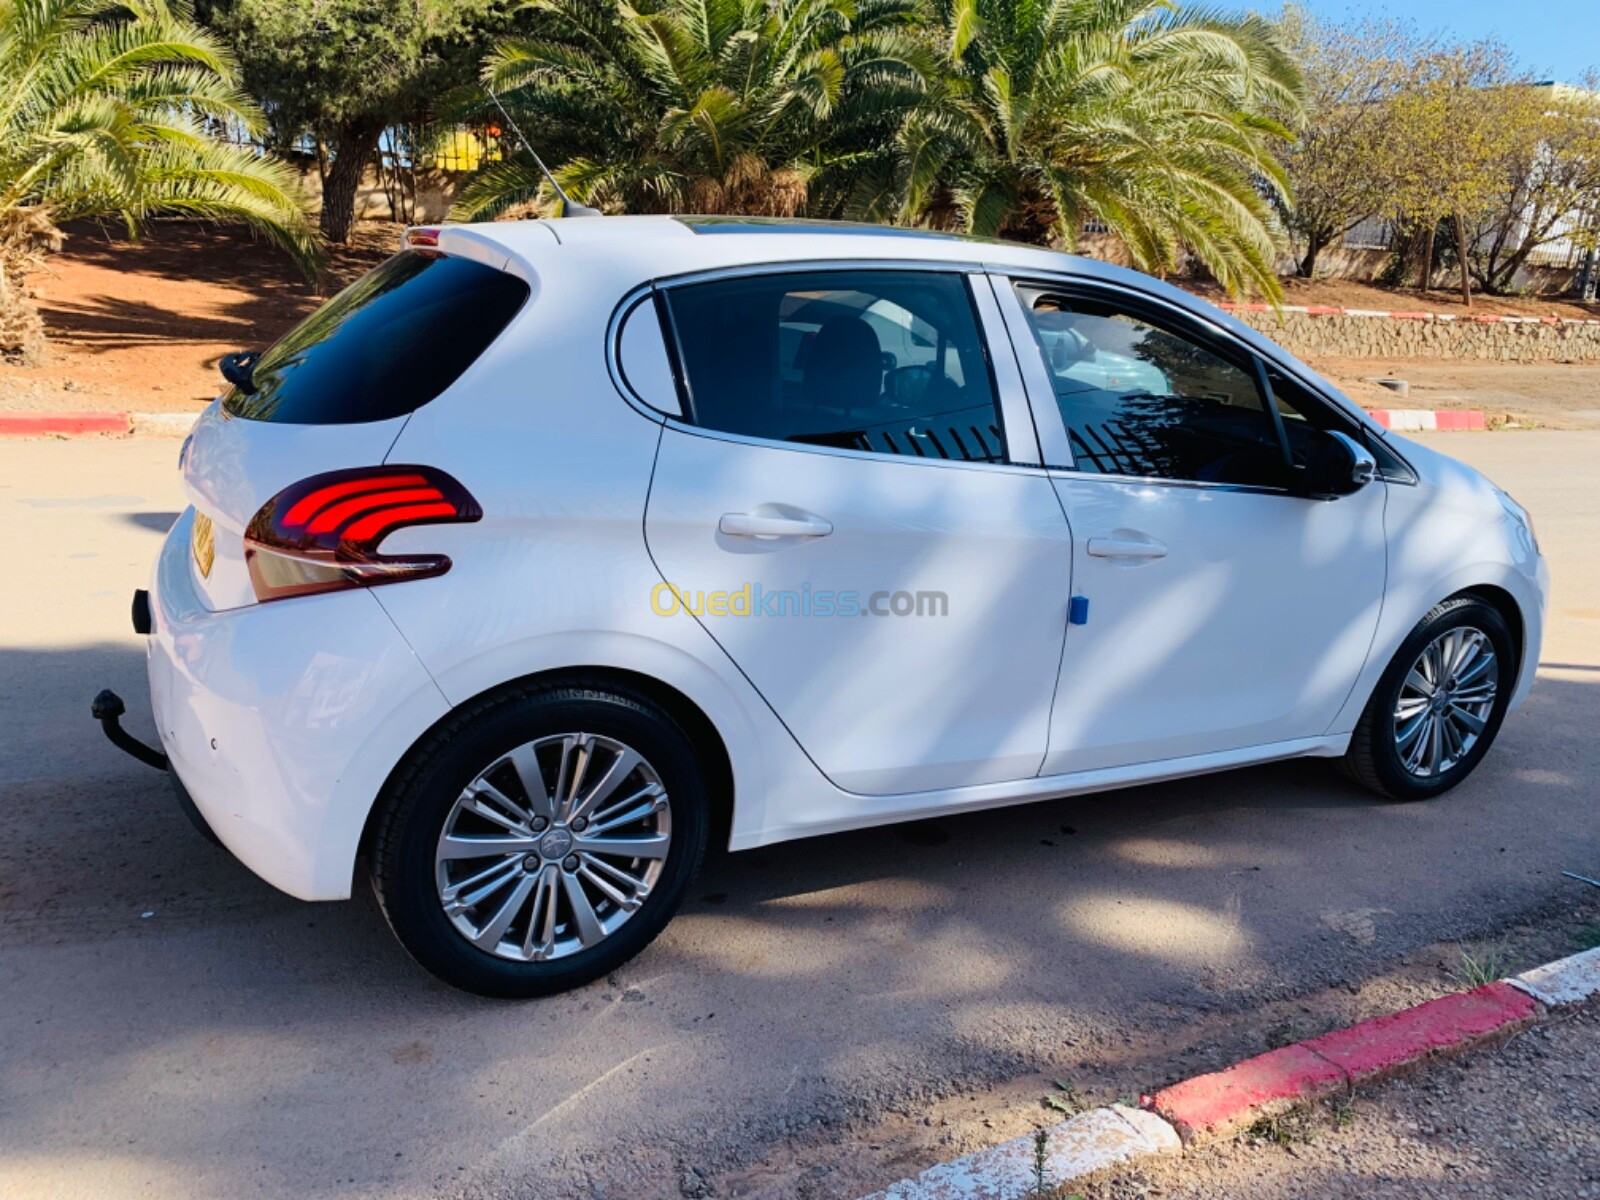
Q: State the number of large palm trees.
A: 3